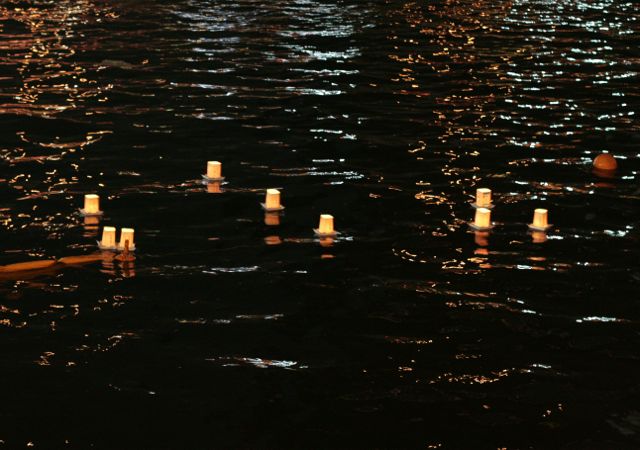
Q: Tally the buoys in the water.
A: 1